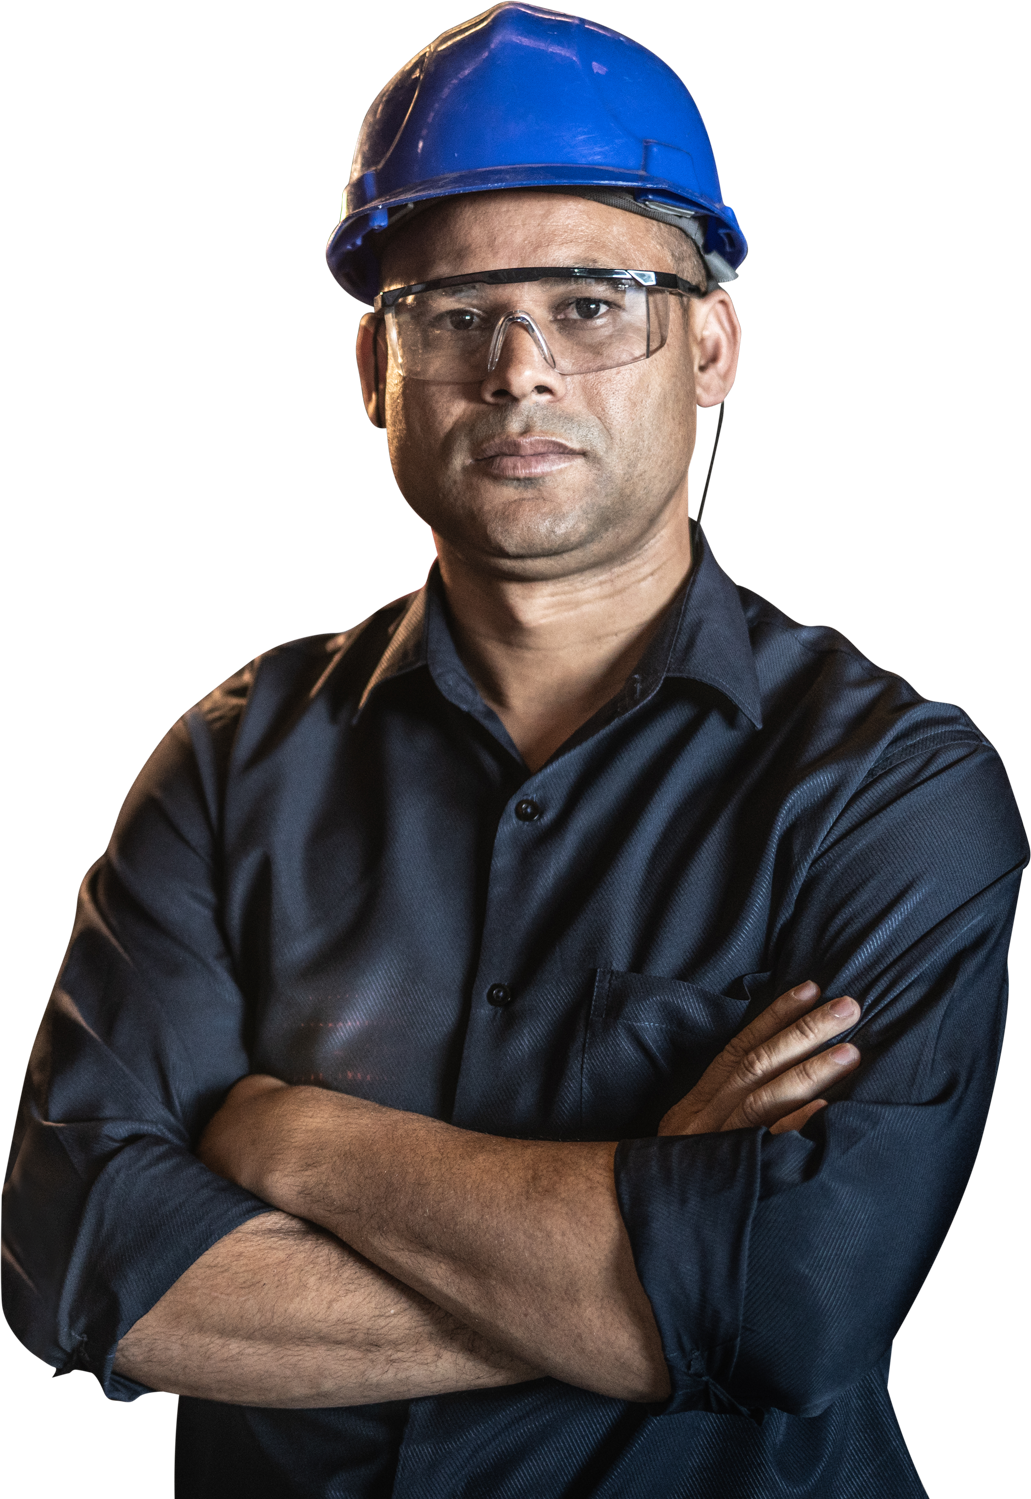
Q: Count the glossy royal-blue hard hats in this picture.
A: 1